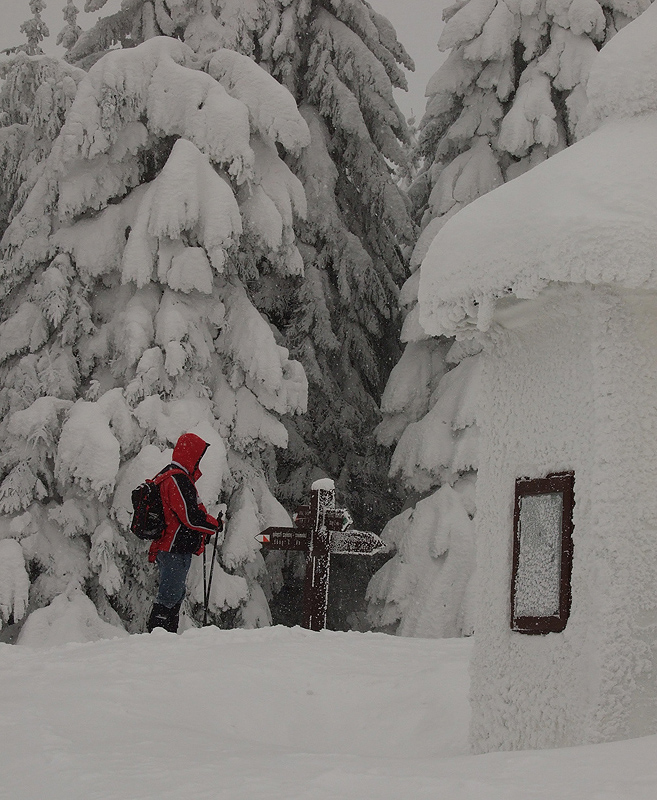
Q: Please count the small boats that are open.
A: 0